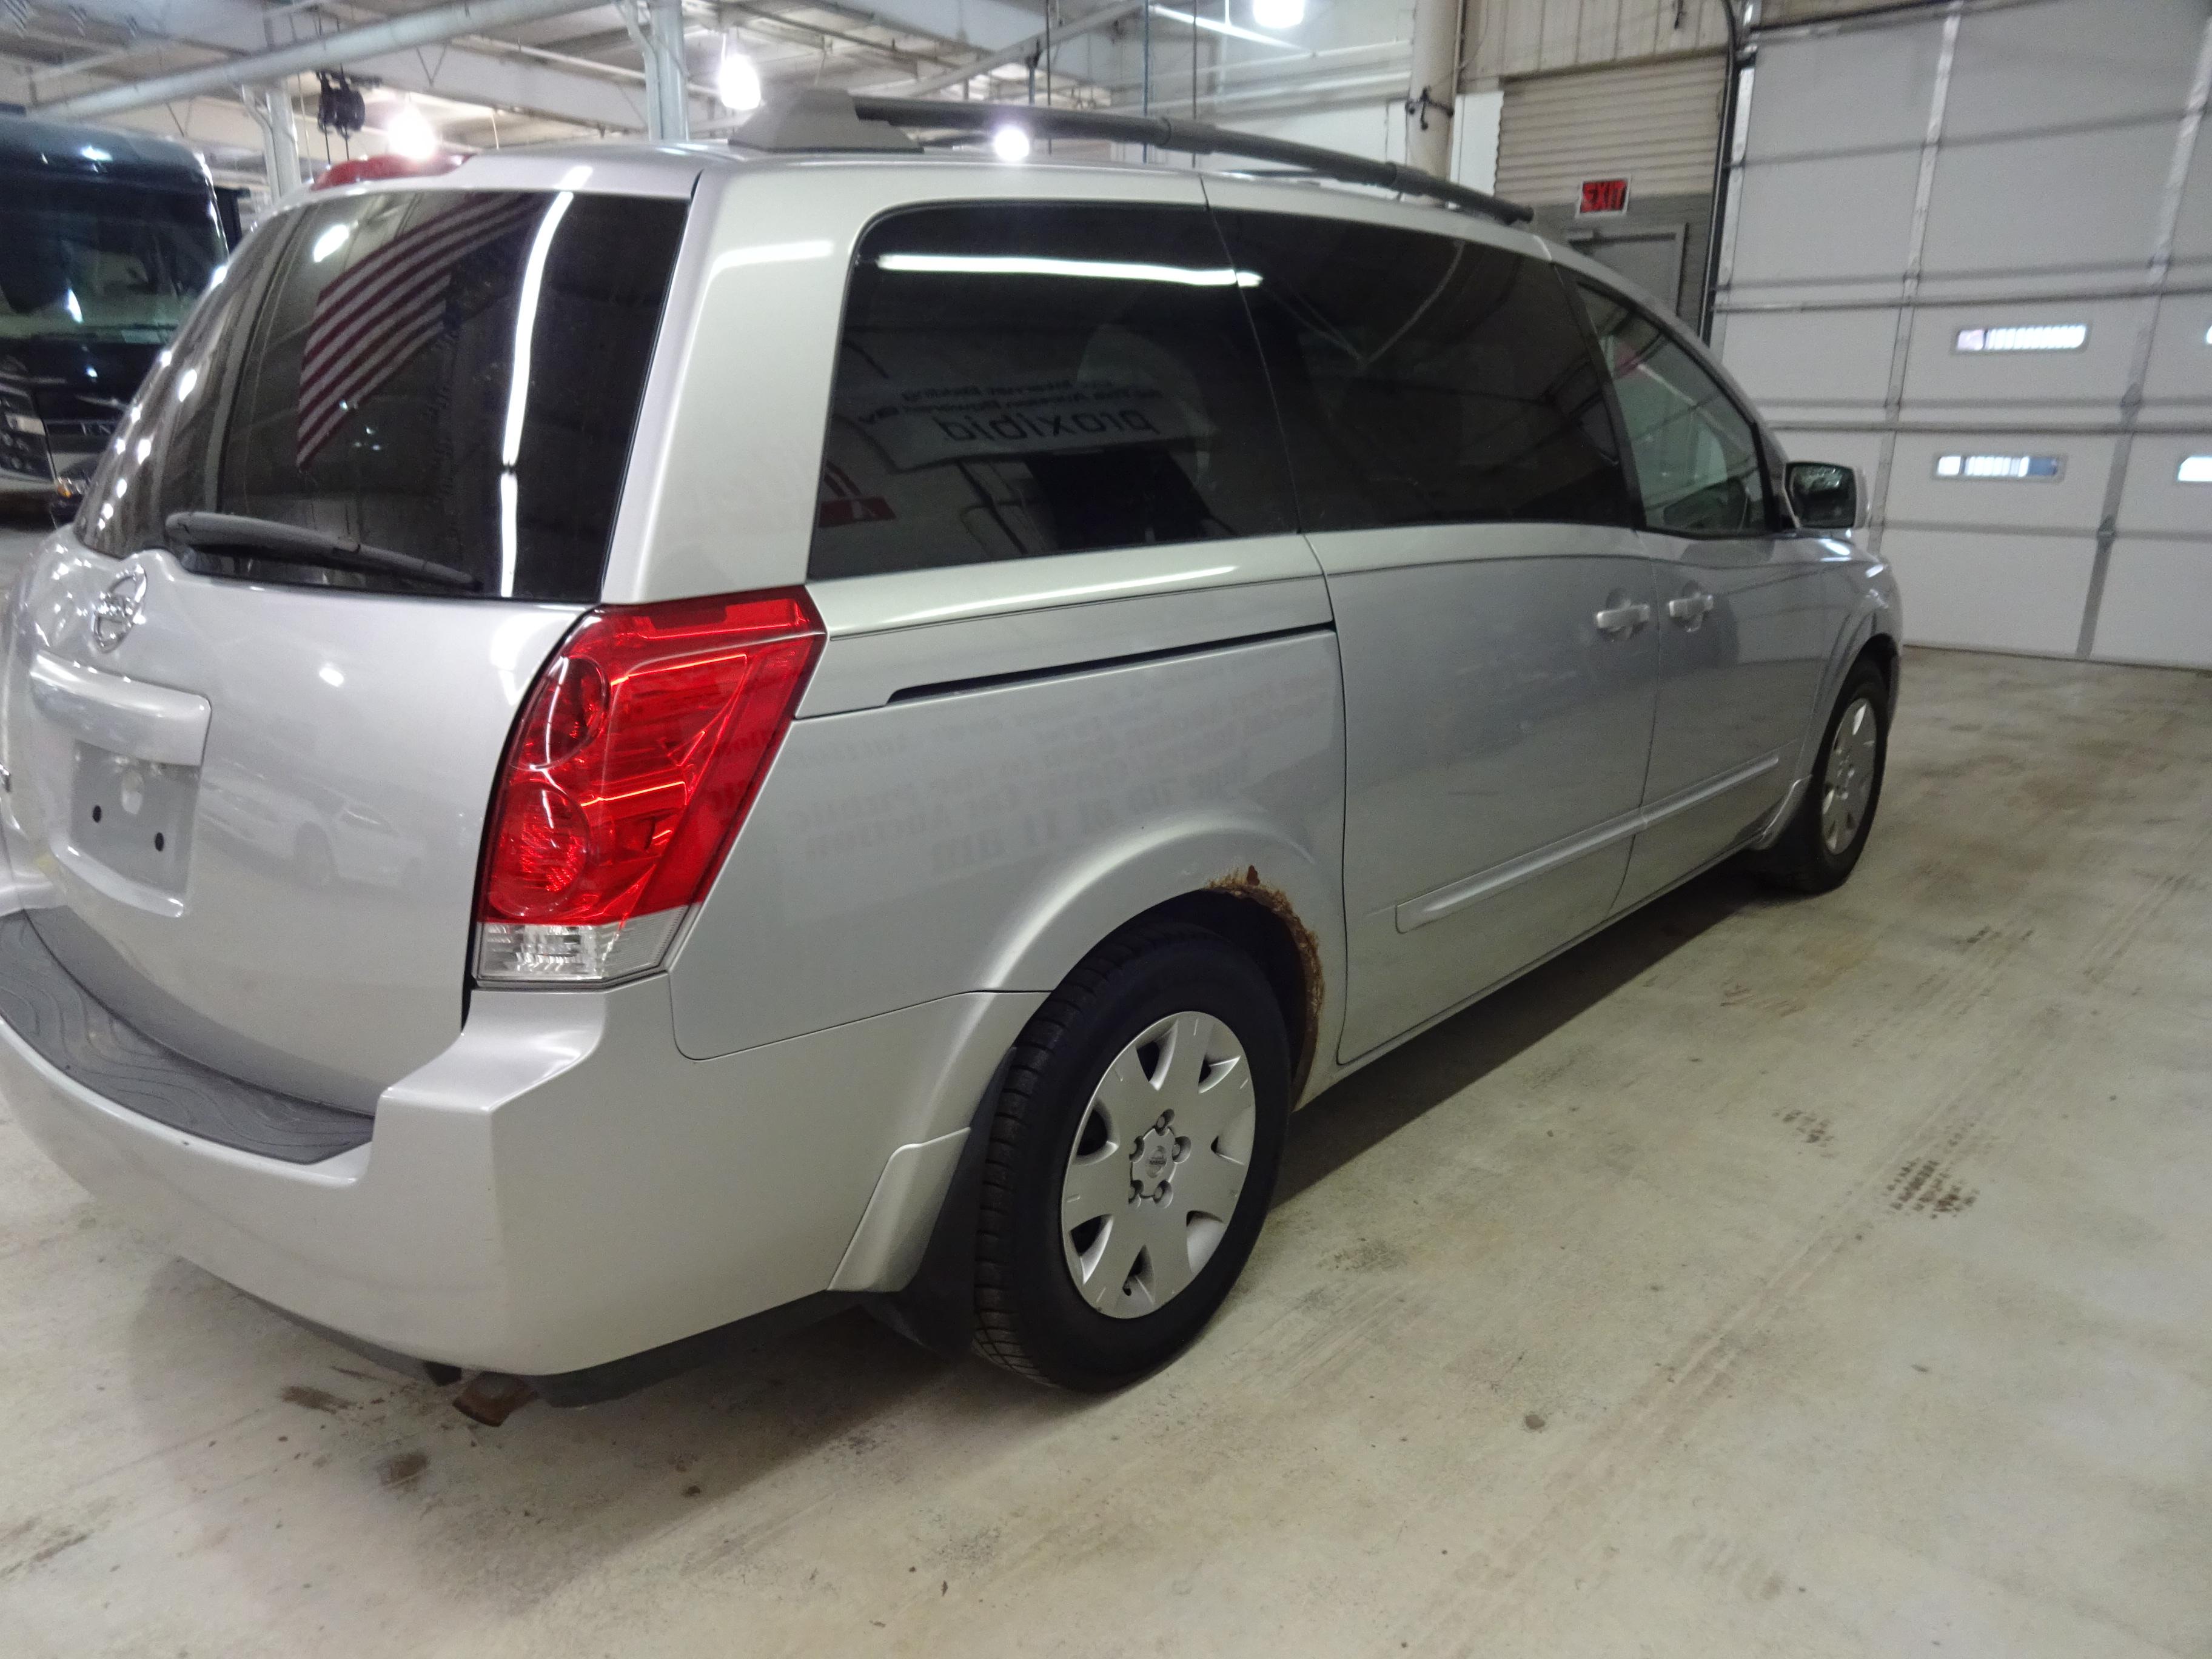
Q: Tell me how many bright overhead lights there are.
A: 4